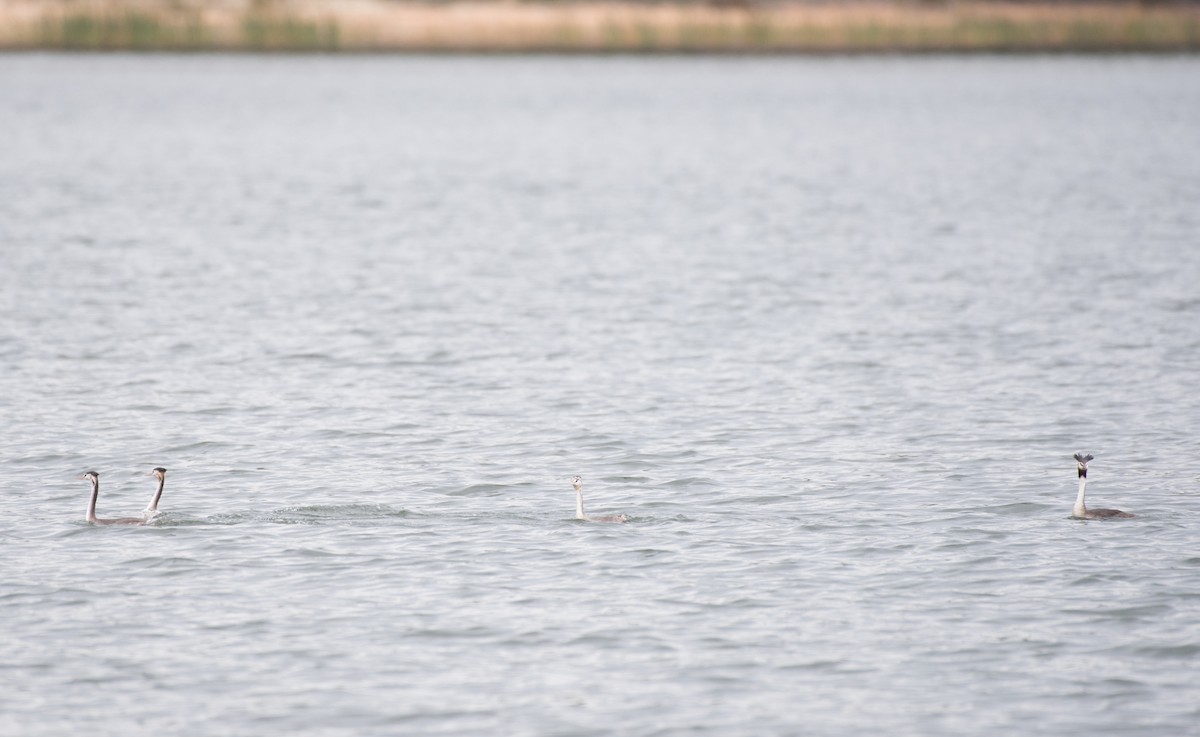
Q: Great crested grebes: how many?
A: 4